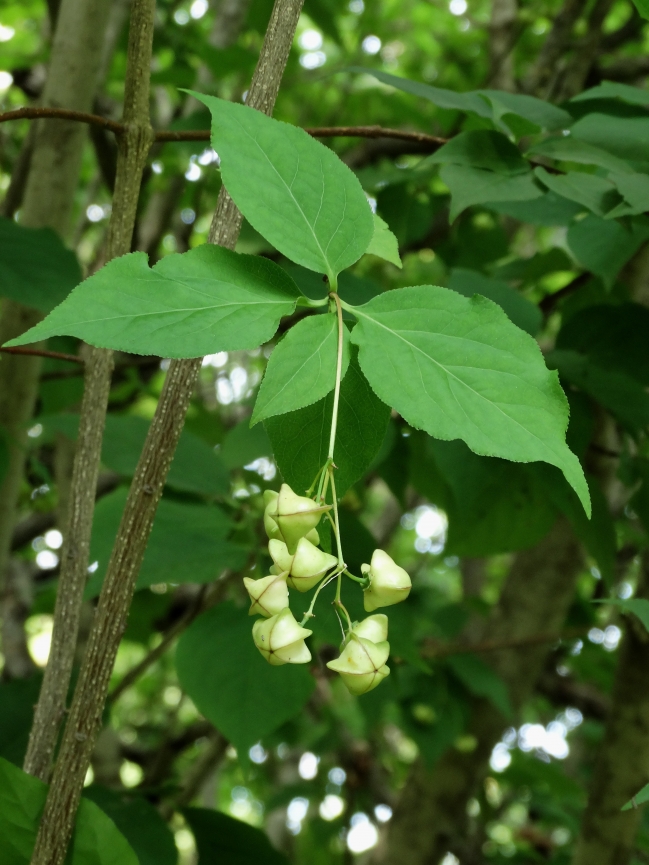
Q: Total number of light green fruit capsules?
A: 8